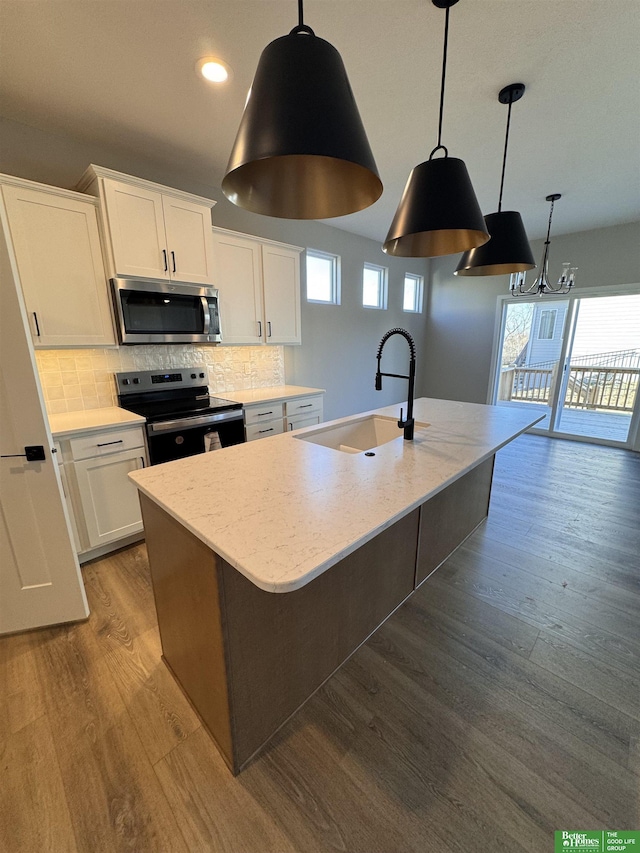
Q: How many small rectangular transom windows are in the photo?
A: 3